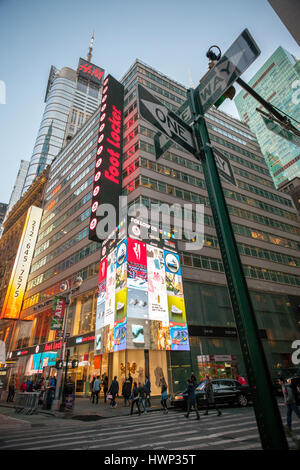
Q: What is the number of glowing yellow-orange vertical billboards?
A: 1